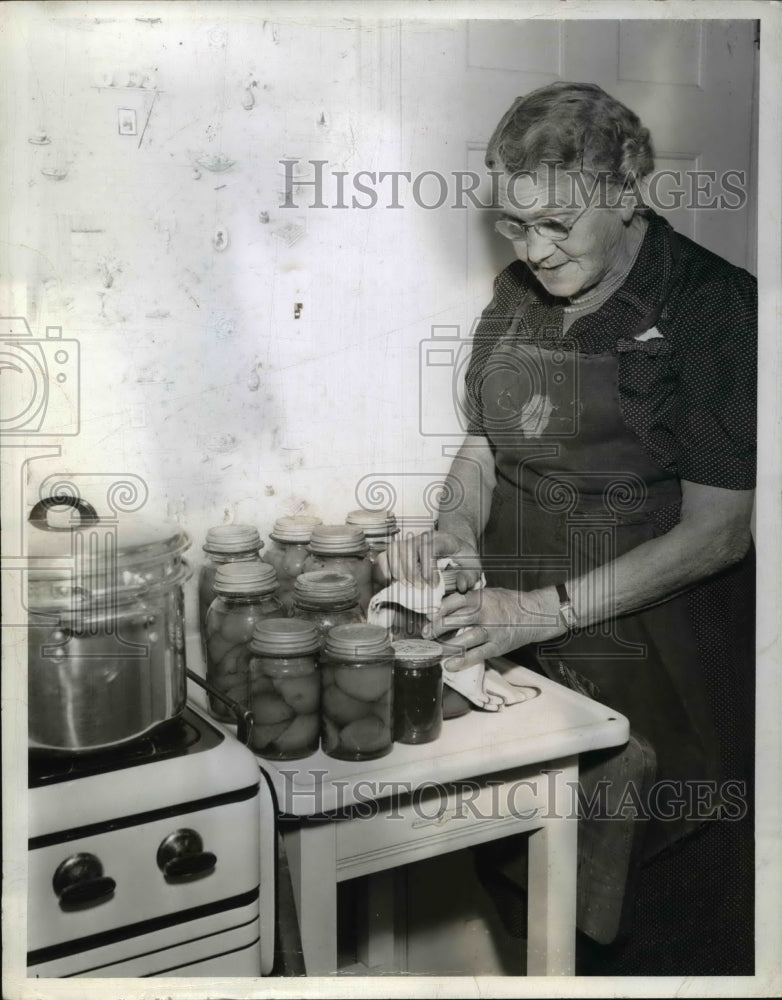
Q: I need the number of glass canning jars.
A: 10